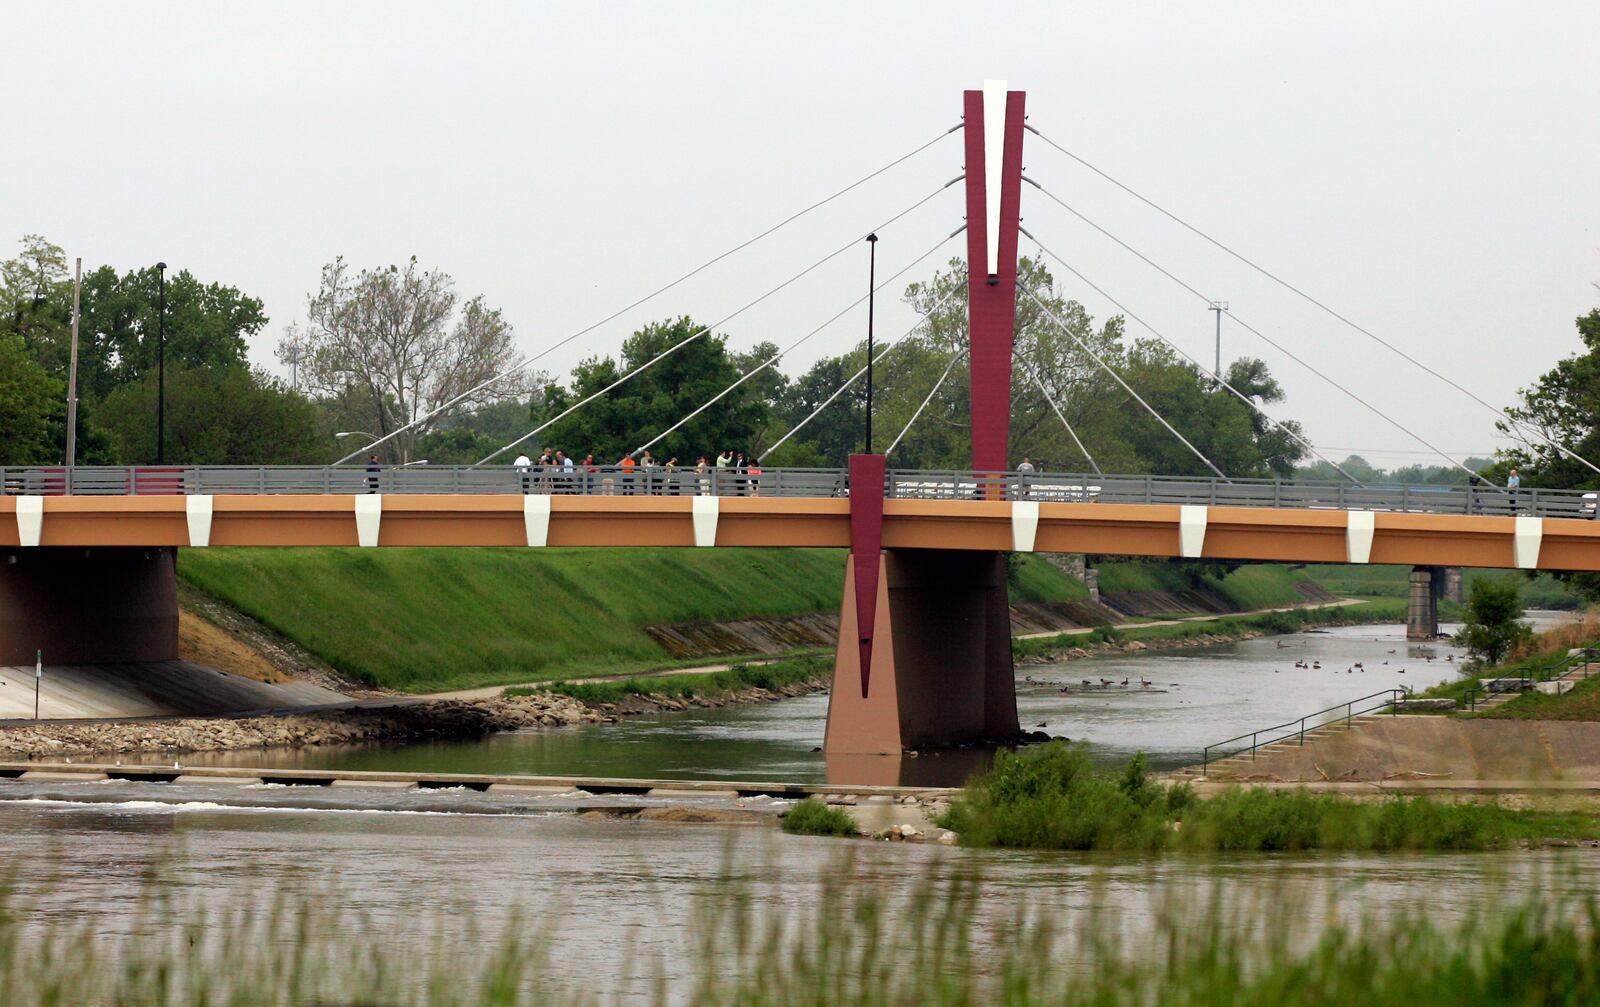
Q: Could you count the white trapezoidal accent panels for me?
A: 9